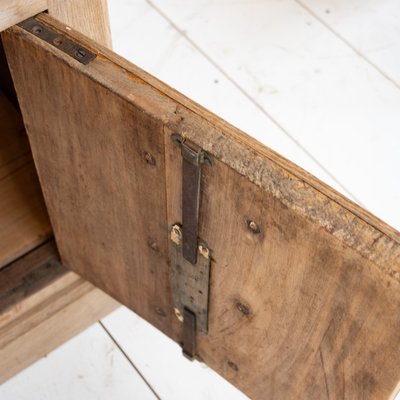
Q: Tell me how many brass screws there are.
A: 3